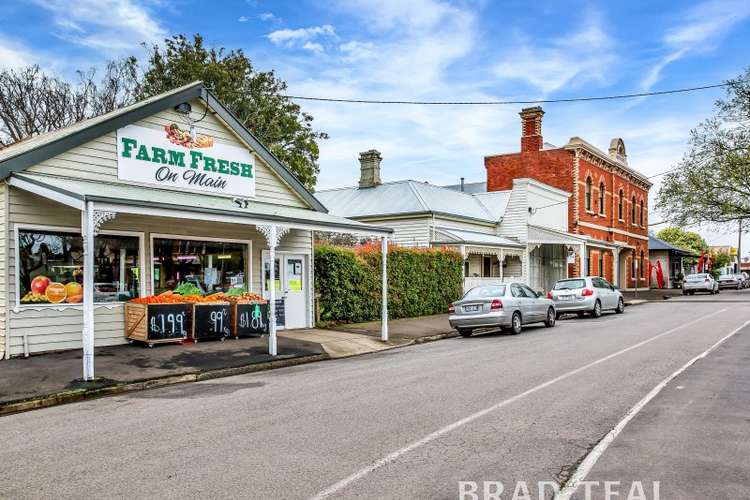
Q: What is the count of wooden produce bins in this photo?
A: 3